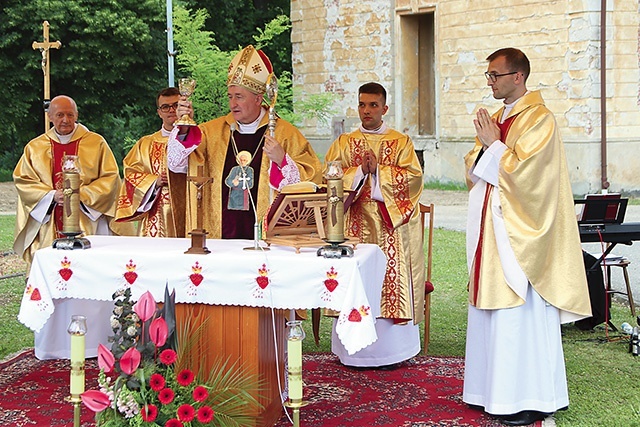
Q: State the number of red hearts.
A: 7